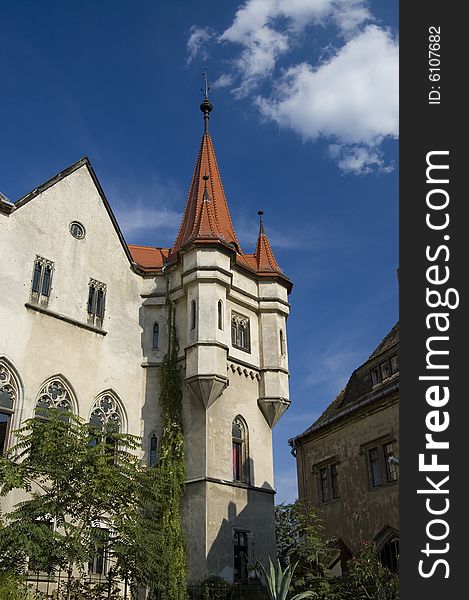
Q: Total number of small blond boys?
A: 0